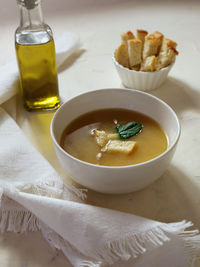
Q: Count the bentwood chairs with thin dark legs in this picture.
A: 0